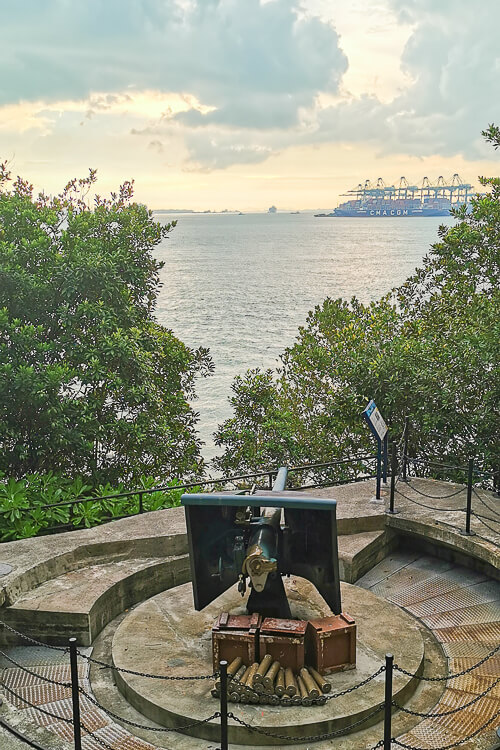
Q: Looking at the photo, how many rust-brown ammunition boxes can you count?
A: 3